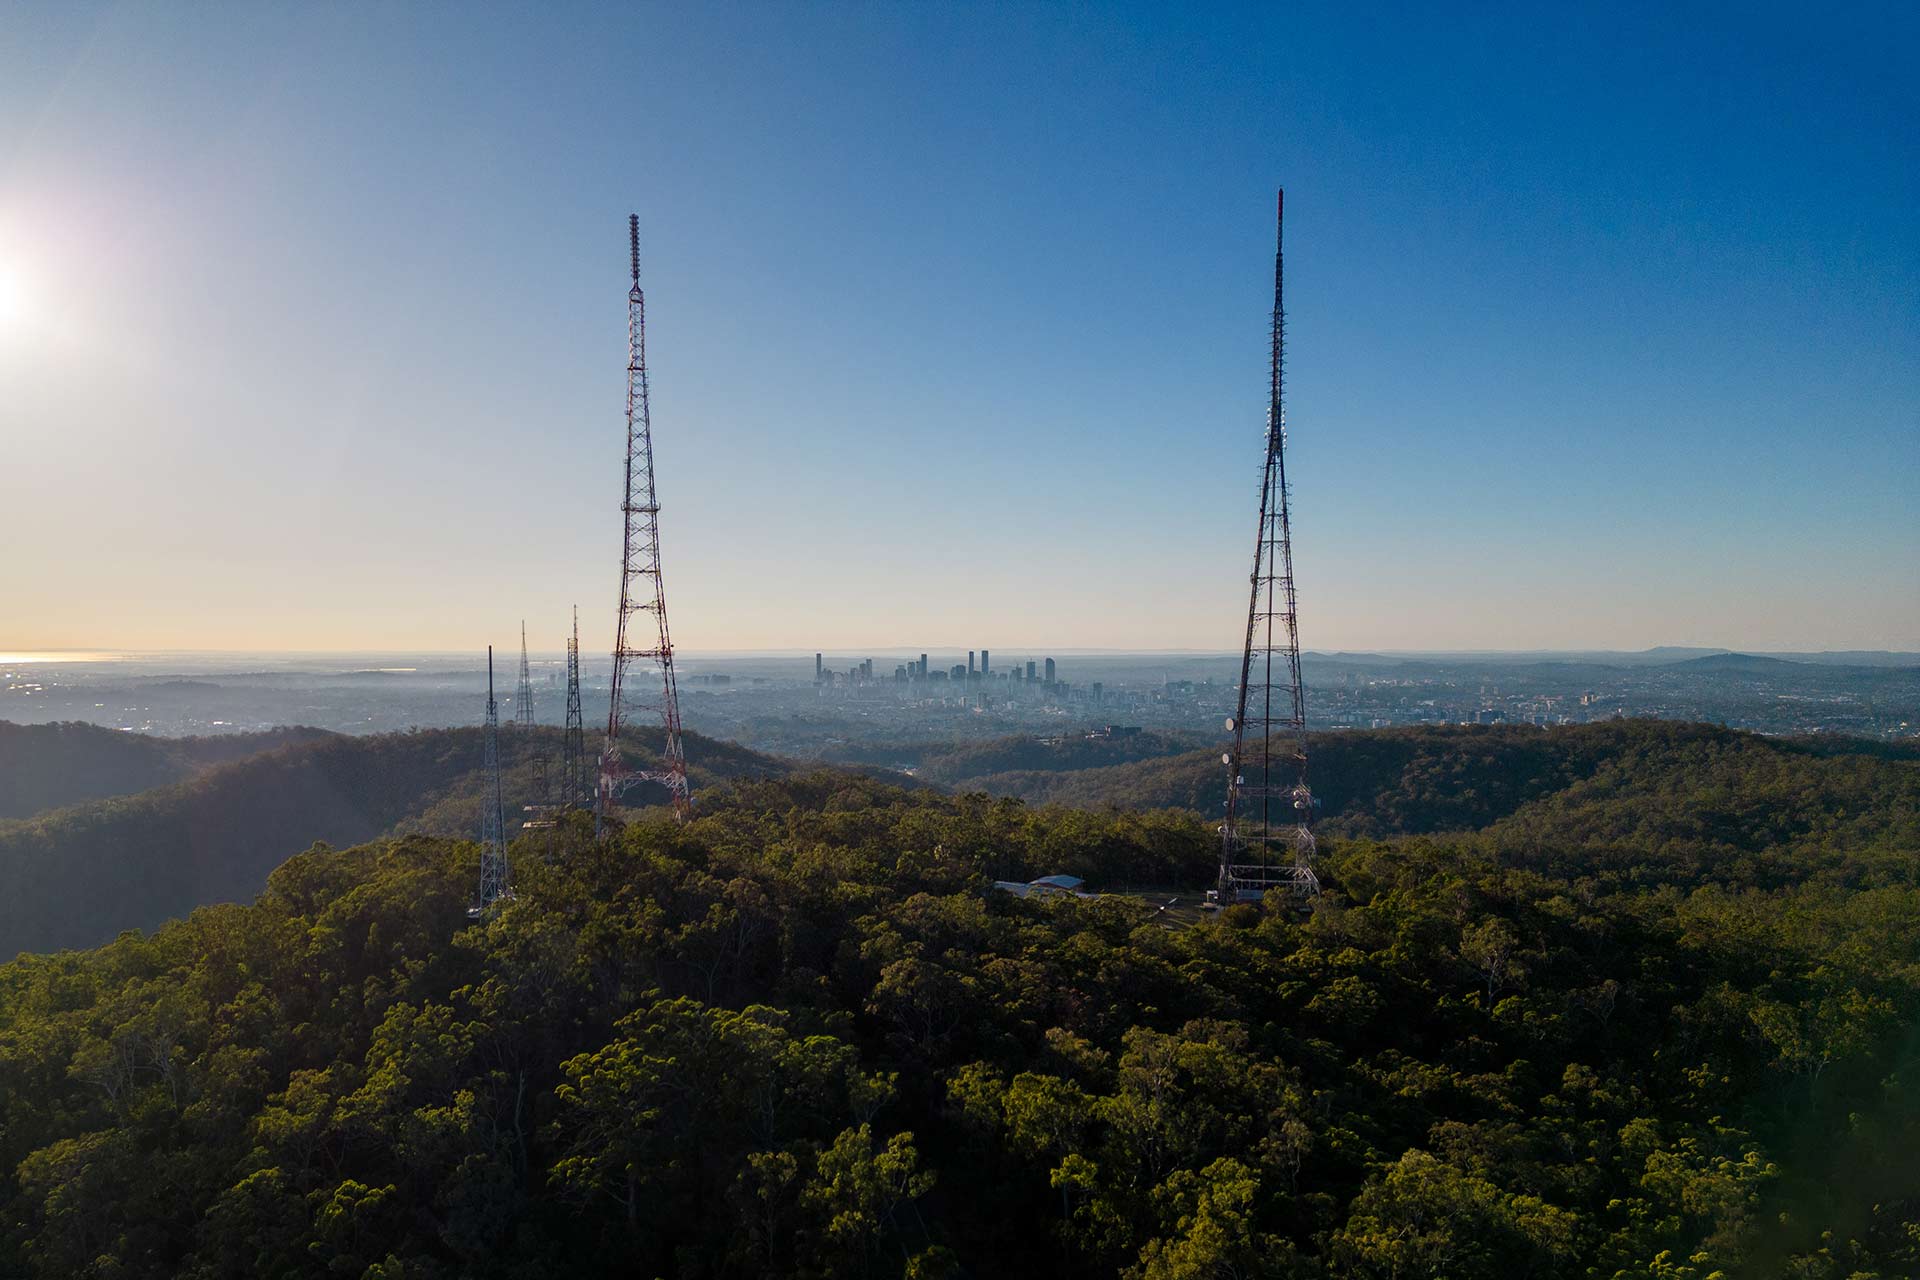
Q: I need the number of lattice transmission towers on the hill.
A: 5